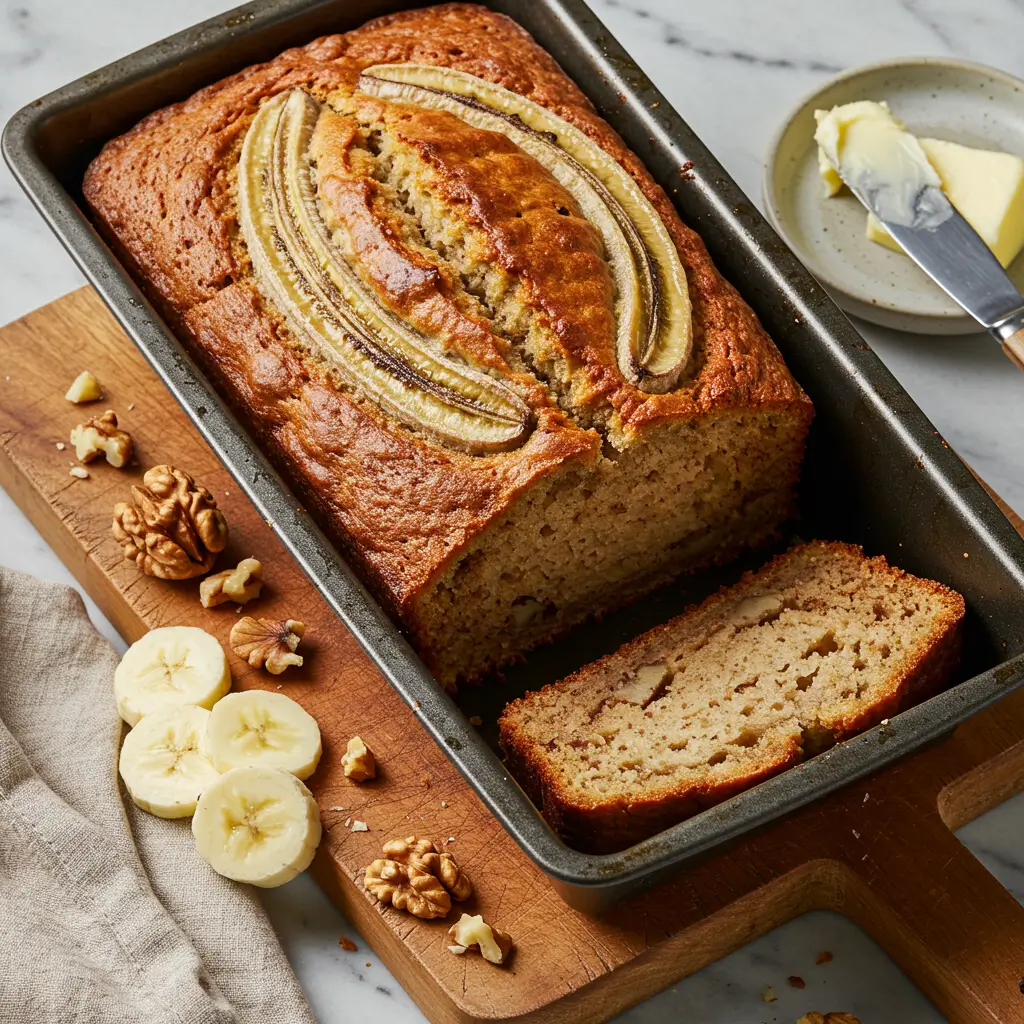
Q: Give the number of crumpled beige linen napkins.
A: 1